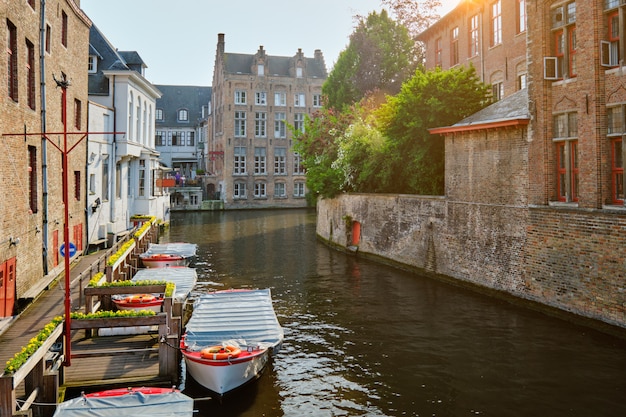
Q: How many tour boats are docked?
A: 4